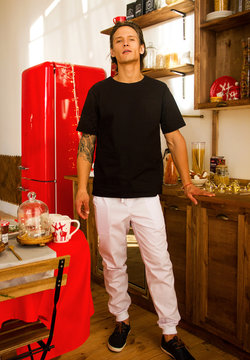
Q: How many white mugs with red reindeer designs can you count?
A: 1